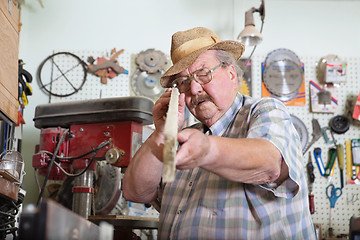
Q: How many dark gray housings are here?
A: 1